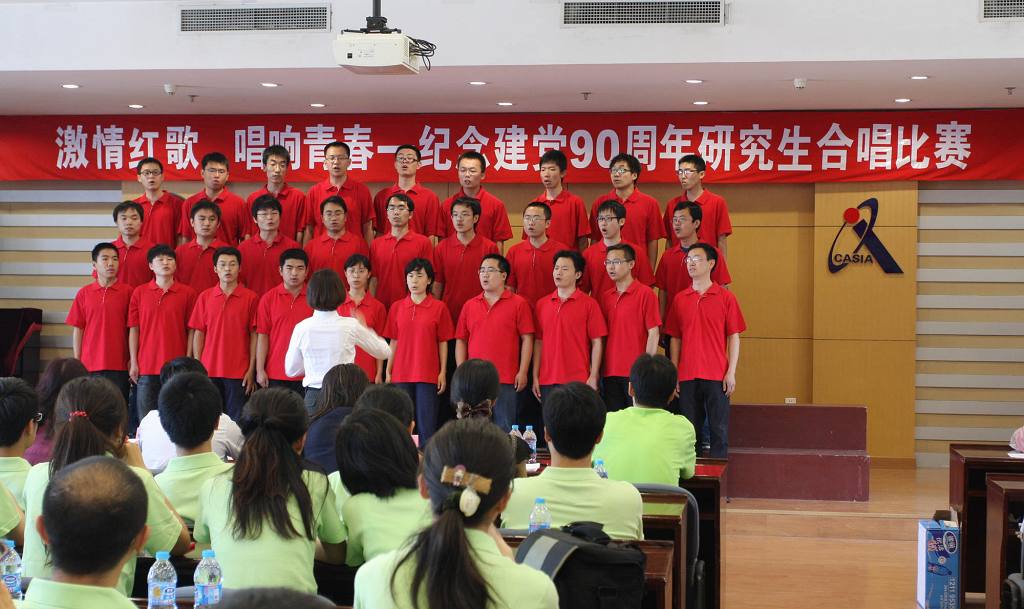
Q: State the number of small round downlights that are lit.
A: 10